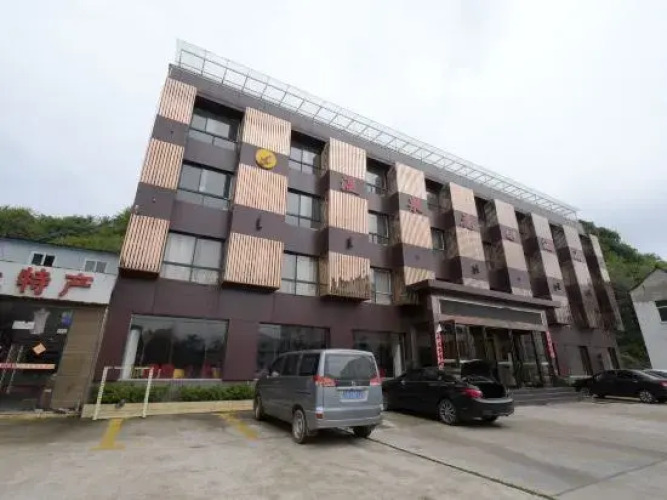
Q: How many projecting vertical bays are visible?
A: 9